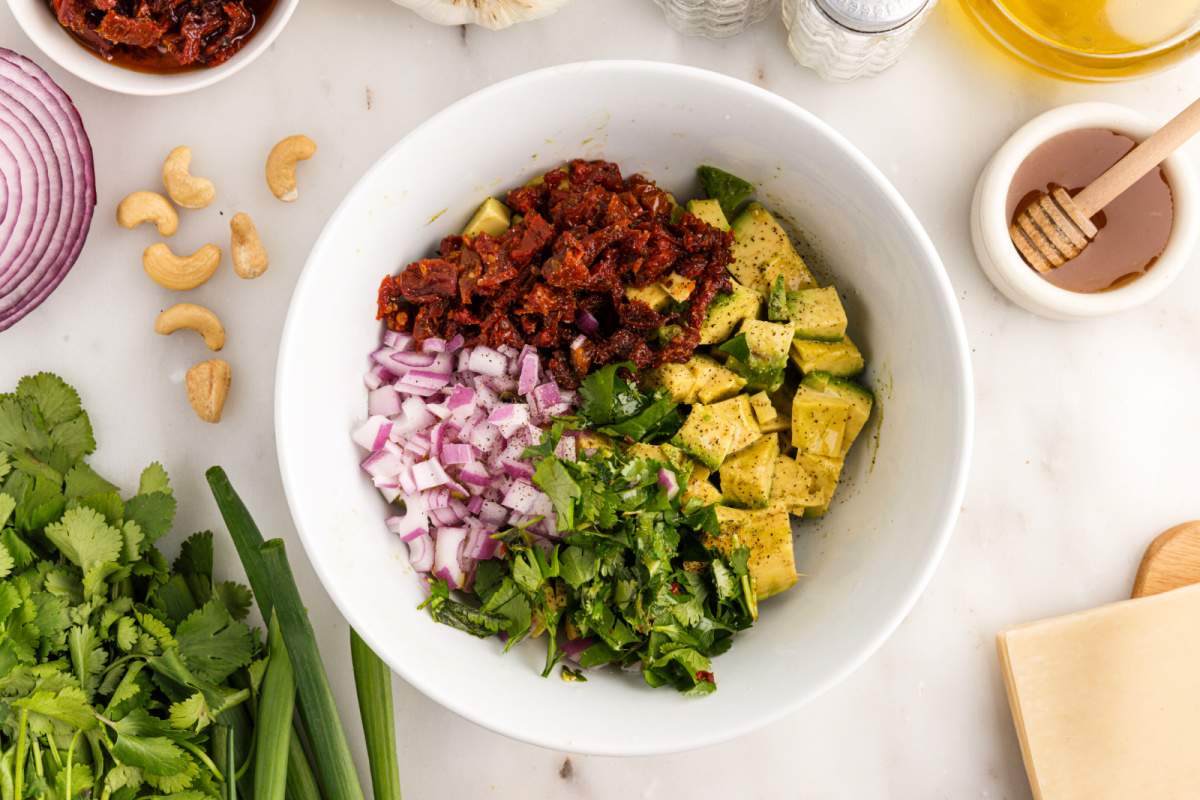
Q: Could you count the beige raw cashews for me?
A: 7